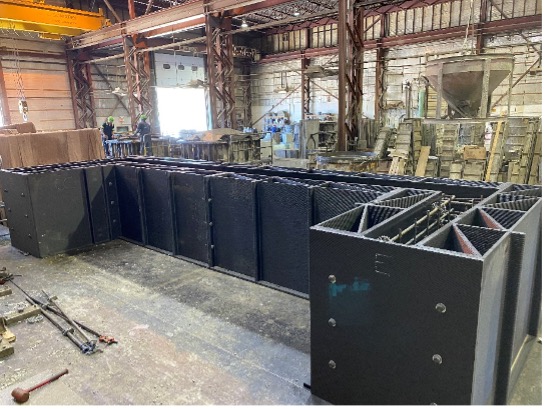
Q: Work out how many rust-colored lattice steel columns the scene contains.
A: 4